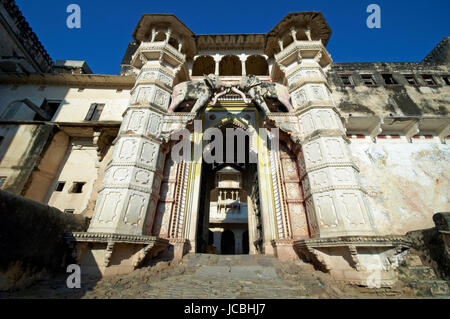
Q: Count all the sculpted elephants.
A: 2